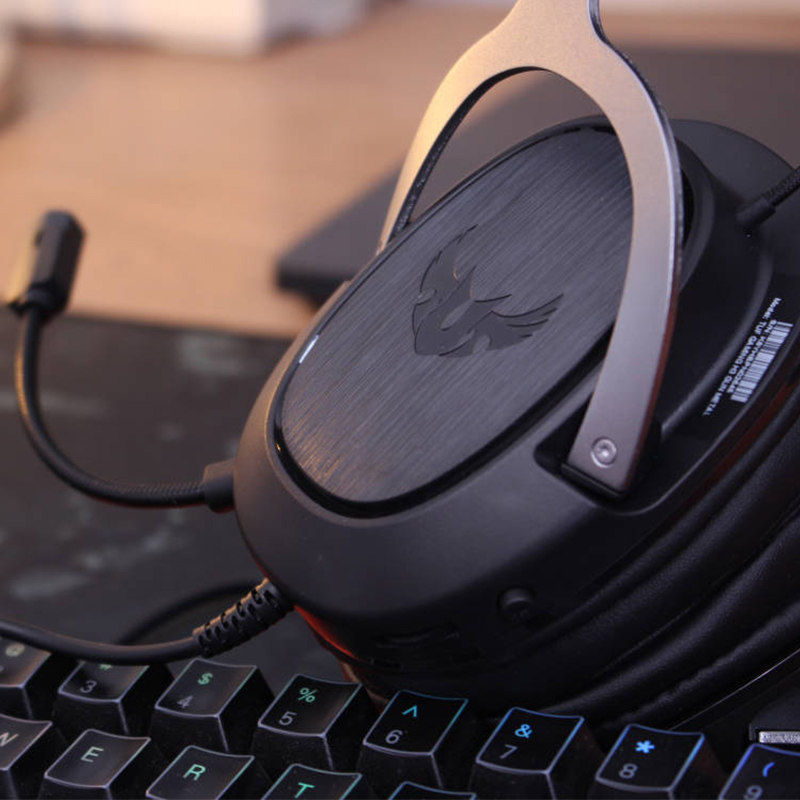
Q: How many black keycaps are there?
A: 13